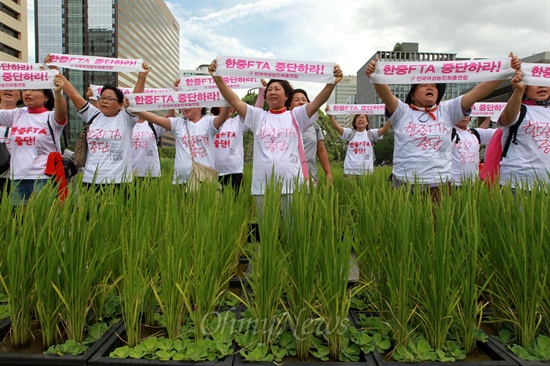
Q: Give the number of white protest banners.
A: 11